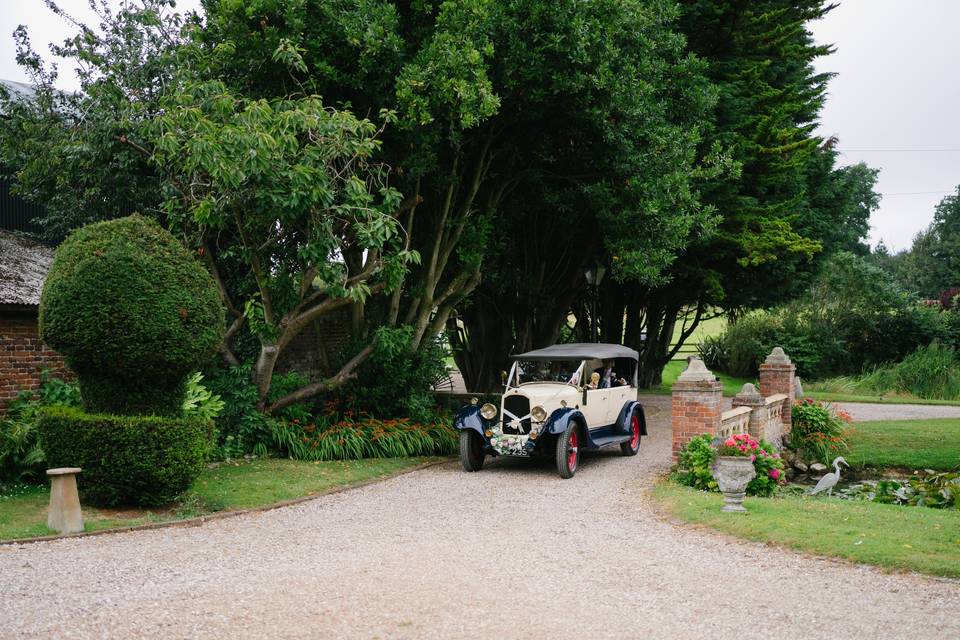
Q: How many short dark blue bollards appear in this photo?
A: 0